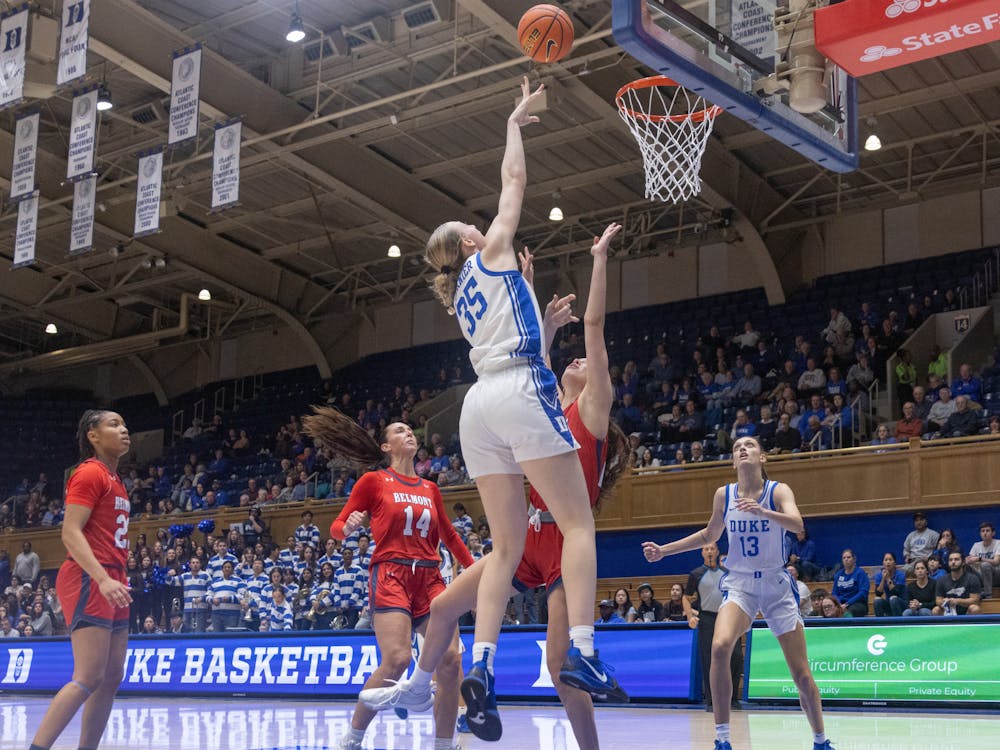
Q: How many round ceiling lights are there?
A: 7